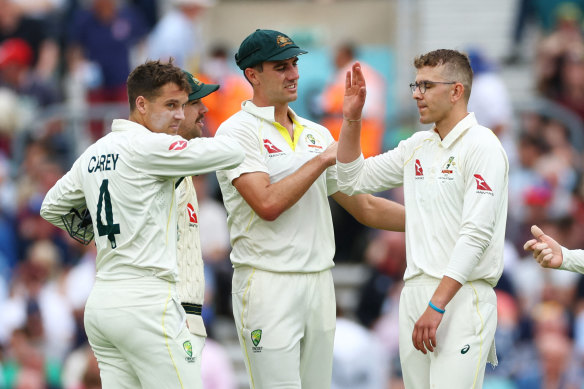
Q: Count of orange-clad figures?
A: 2